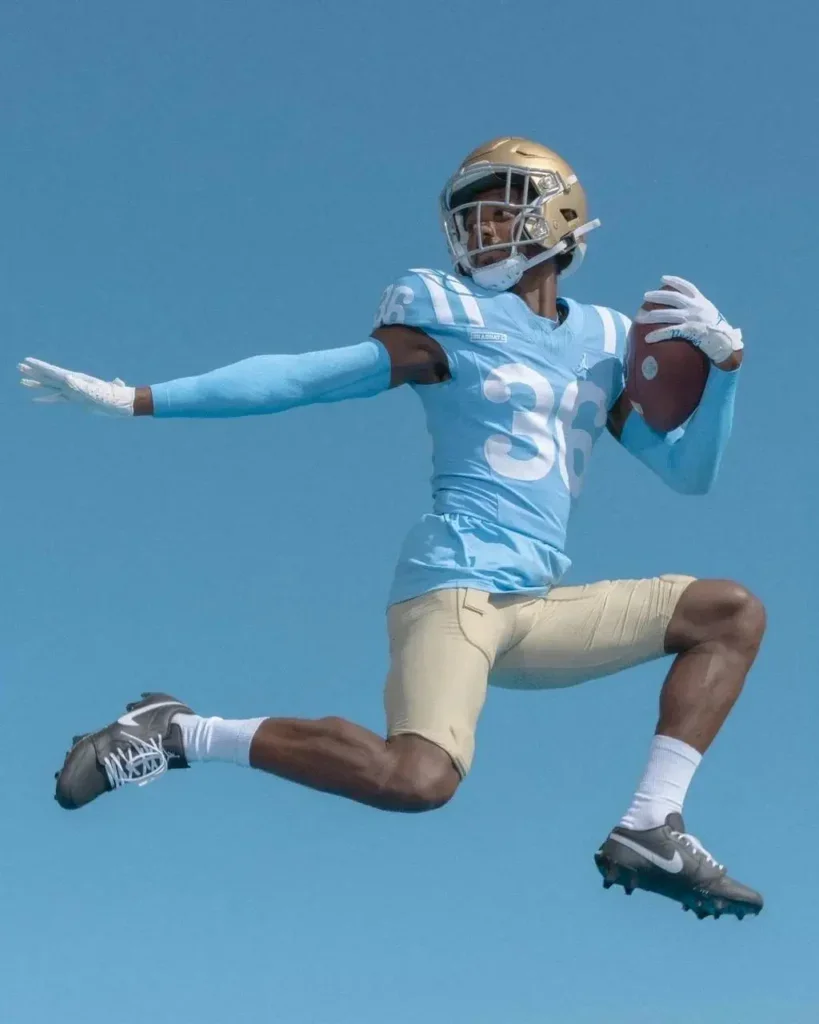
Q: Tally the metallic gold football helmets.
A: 1